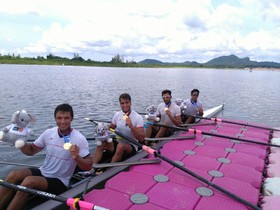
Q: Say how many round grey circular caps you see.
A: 15